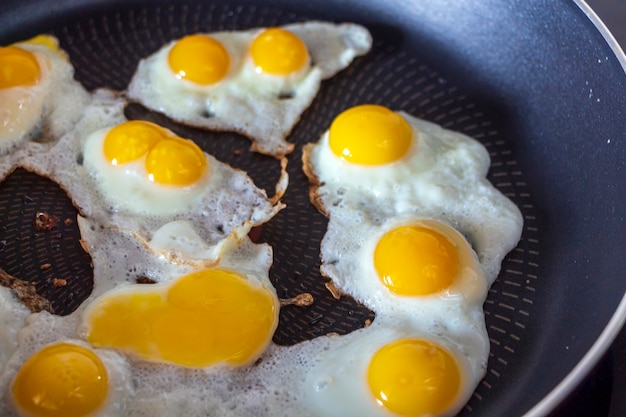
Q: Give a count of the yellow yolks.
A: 10